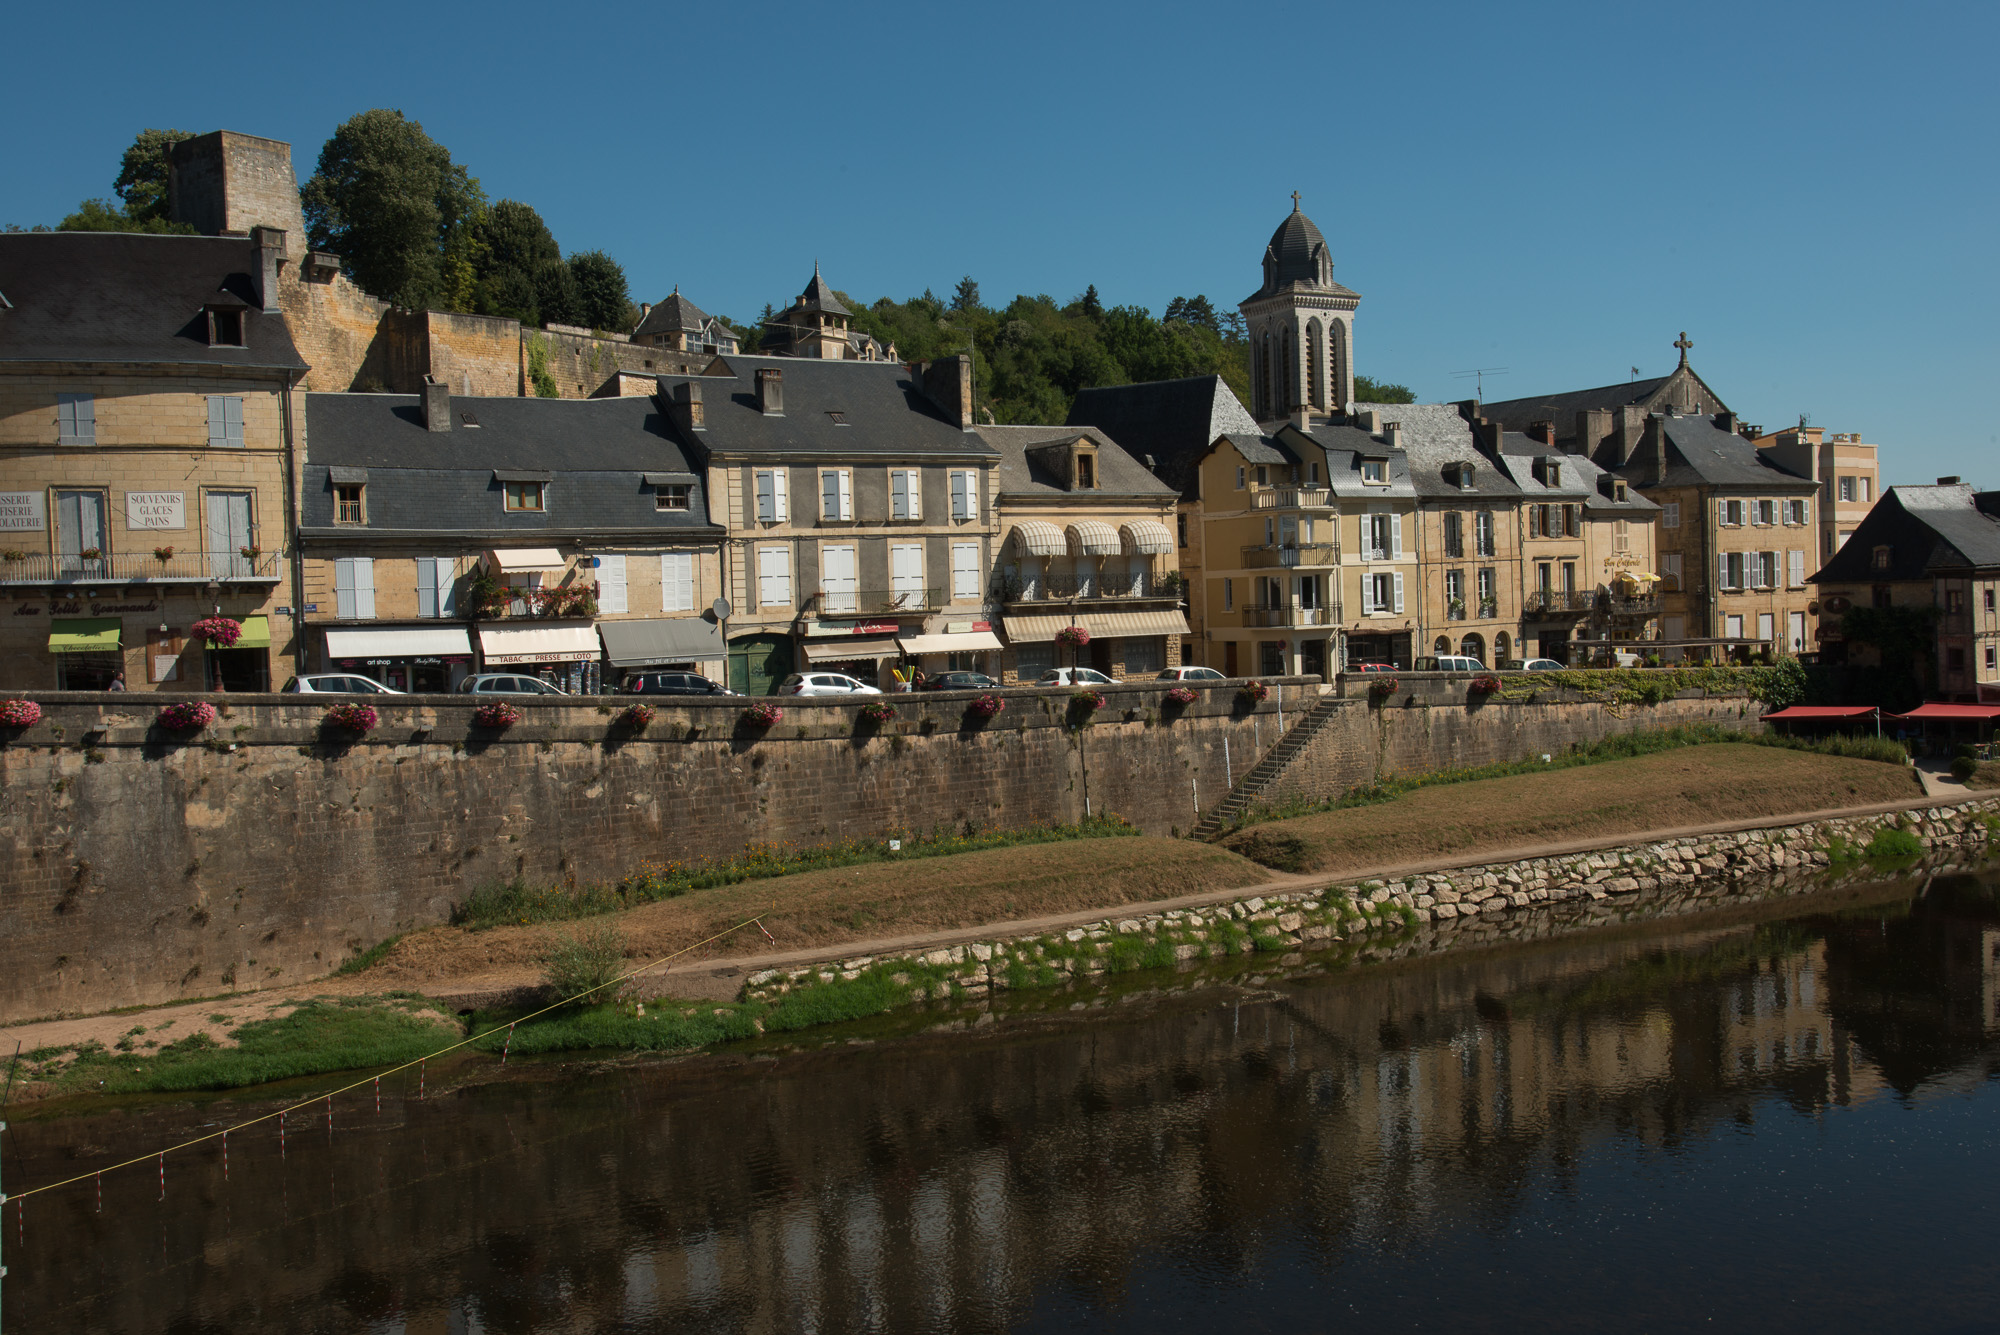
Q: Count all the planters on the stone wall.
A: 13